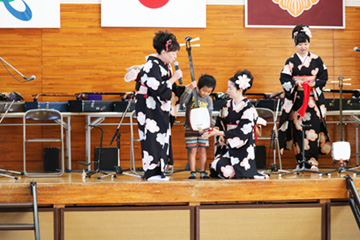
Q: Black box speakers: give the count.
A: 3